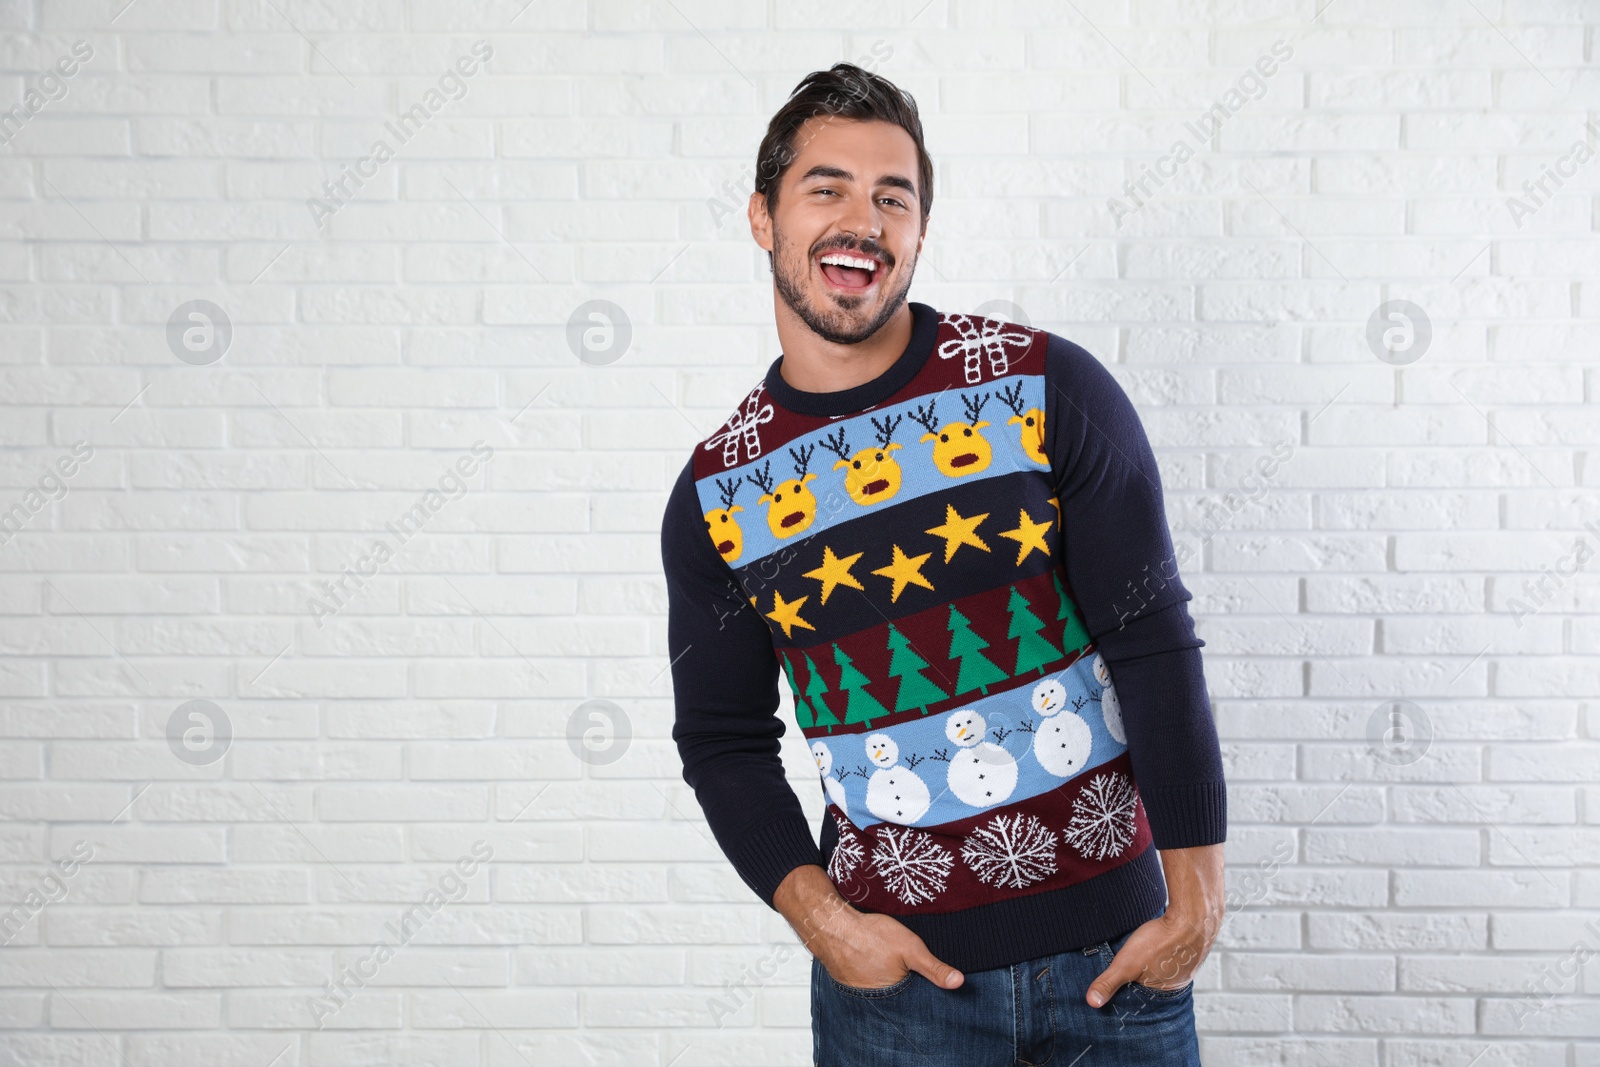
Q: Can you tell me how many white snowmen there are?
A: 5